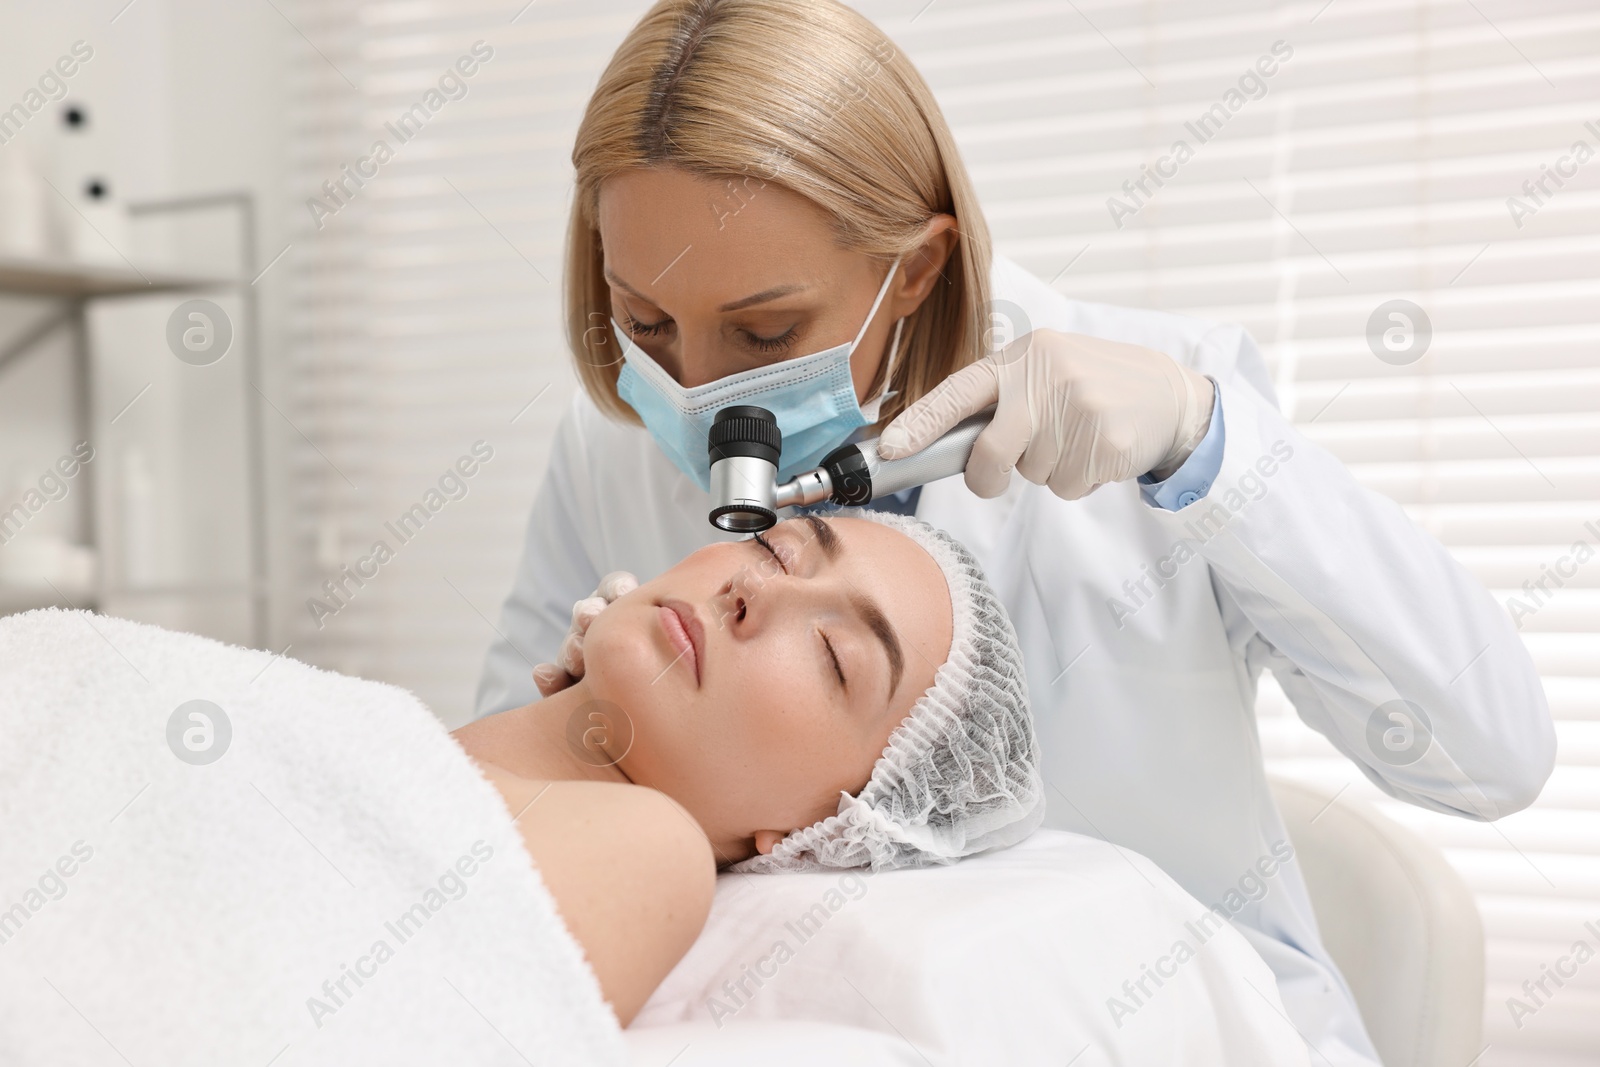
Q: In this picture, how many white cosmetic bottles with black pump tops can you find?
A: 2